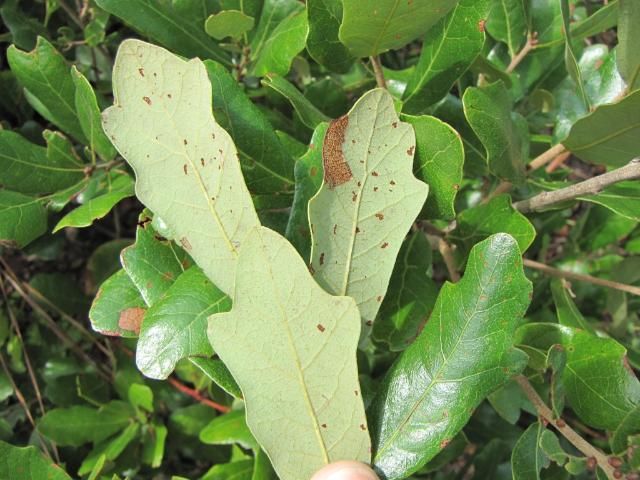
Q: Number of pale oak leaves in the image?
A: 3